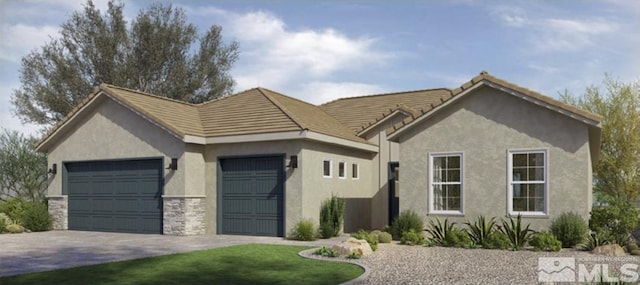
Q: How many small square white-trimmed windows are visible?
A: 3